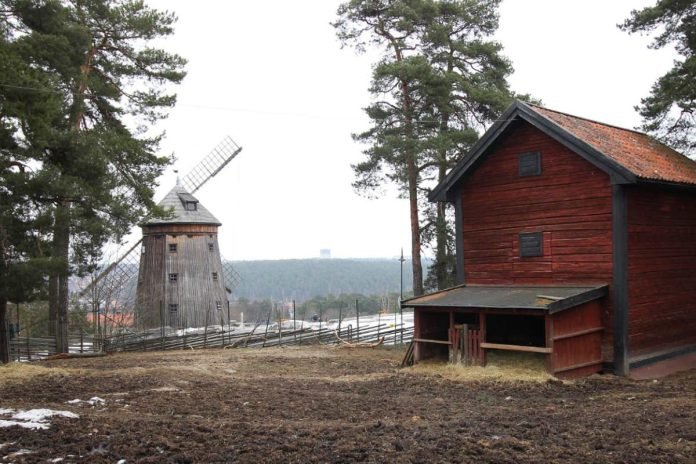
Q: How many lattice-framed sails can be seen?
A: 3